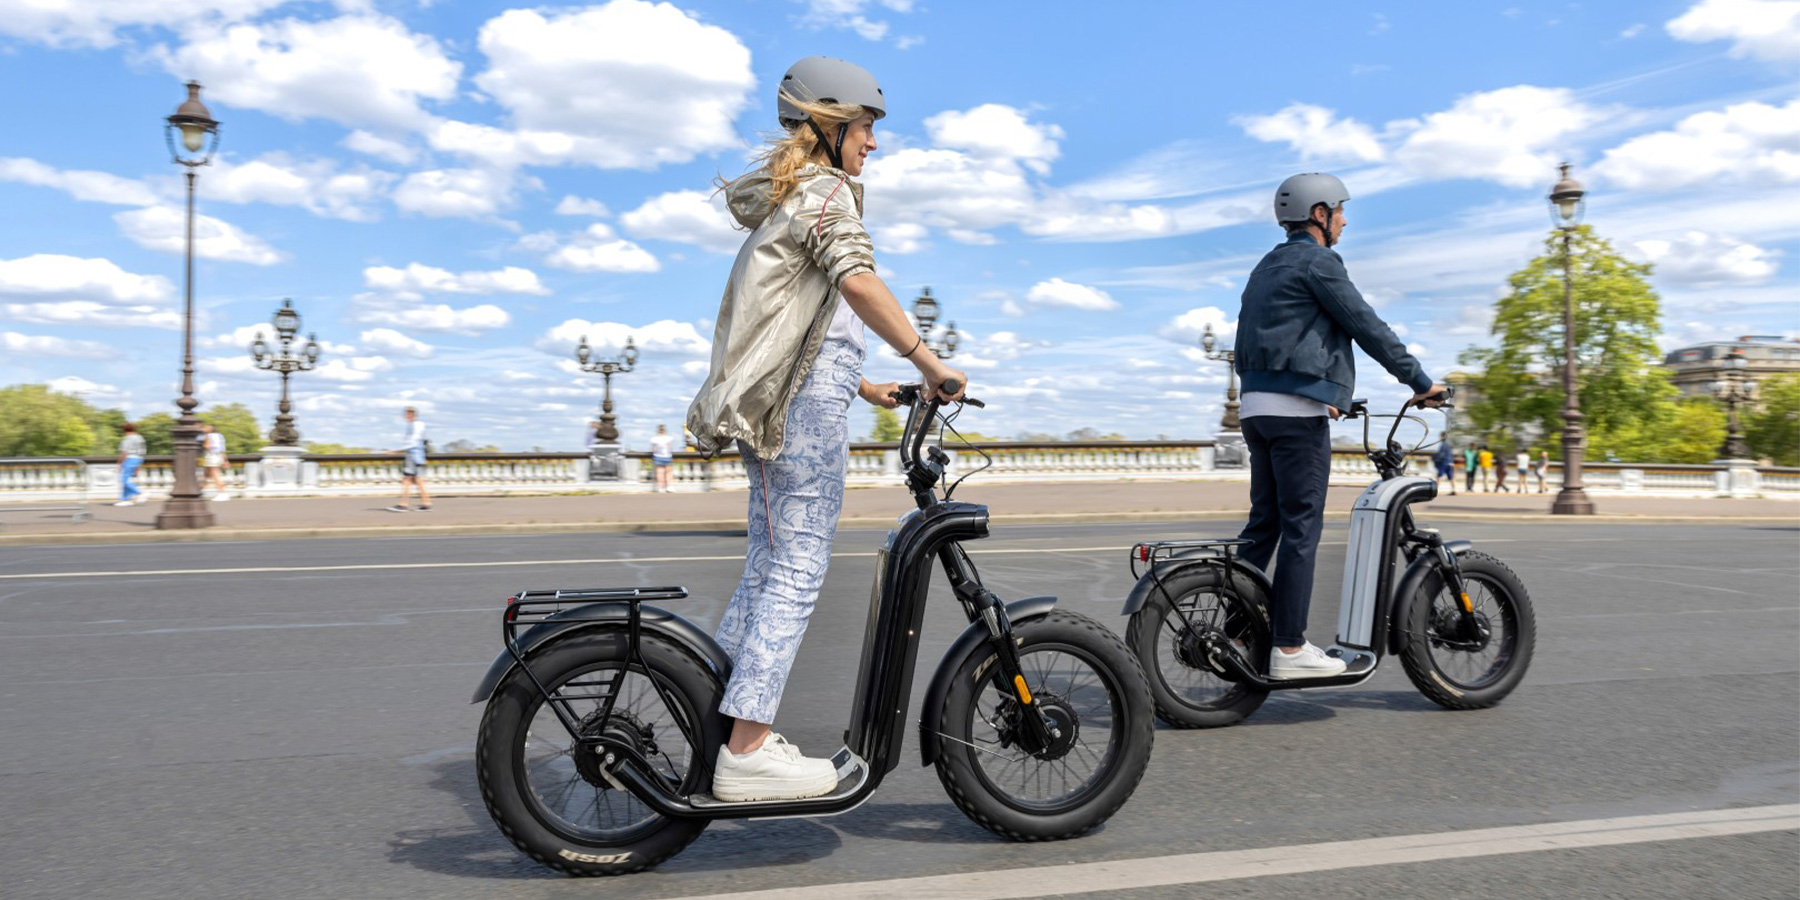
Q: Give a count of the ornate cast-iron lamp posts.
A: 7